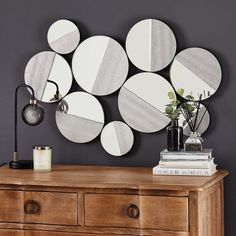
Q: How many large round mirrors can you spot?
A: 6